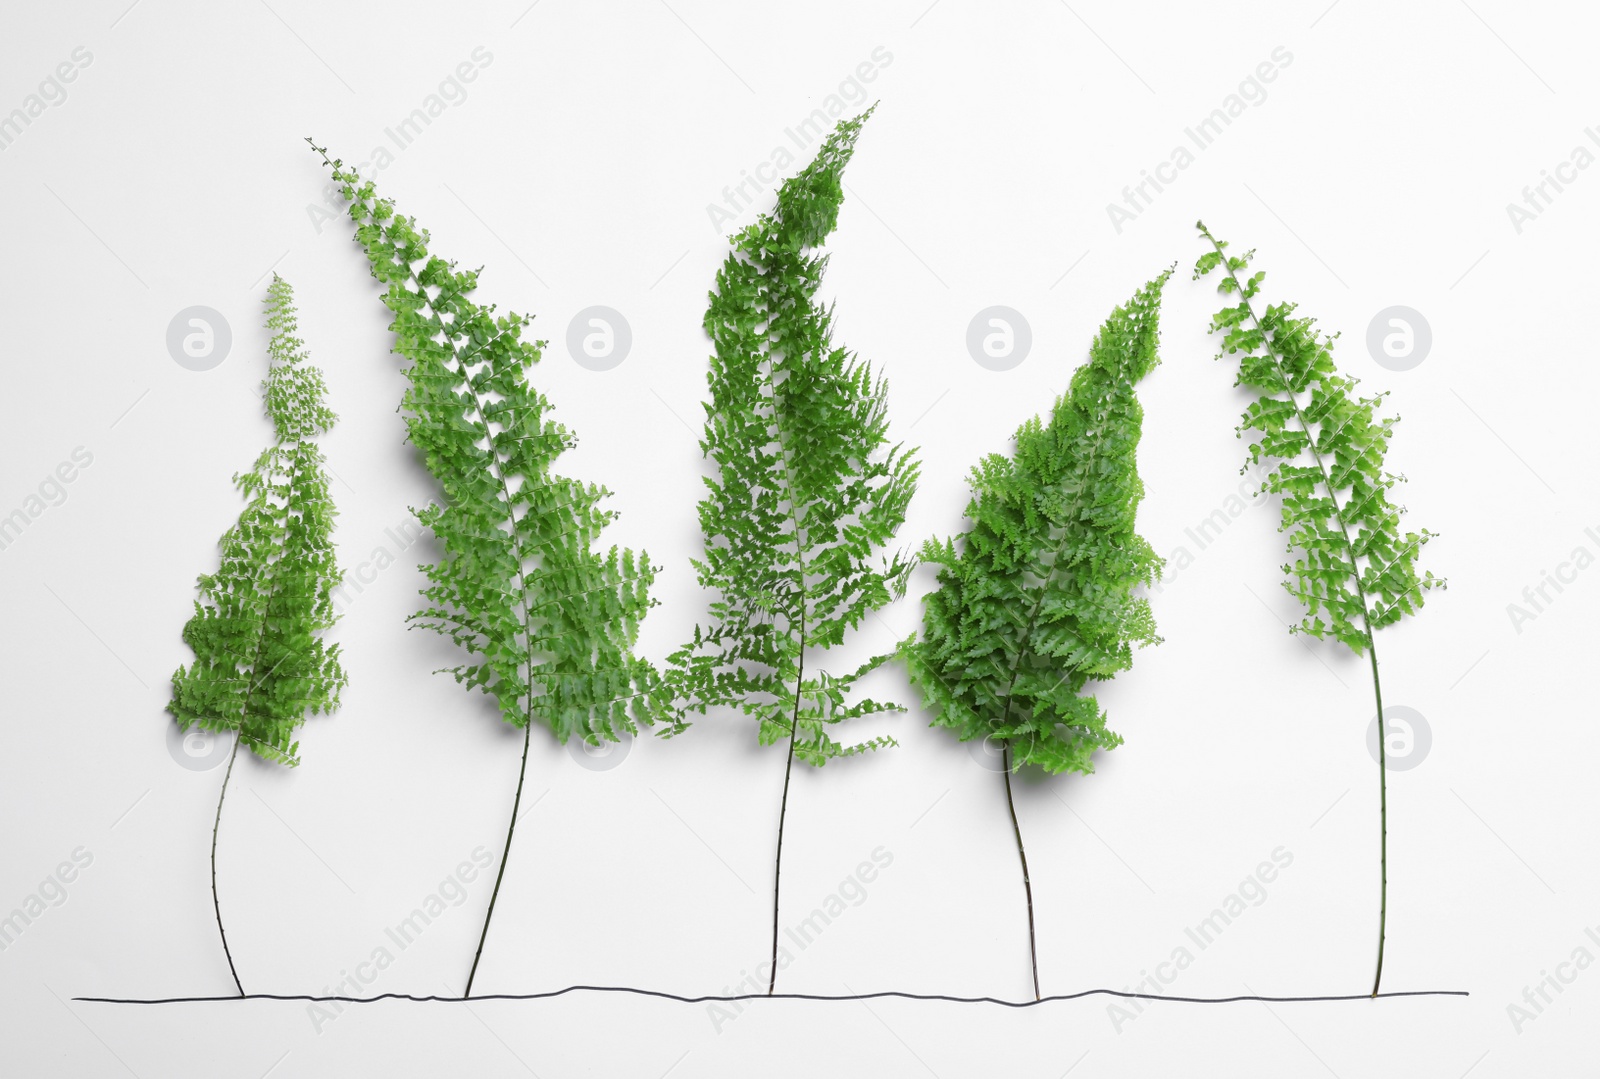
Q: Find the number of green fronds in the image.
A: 5